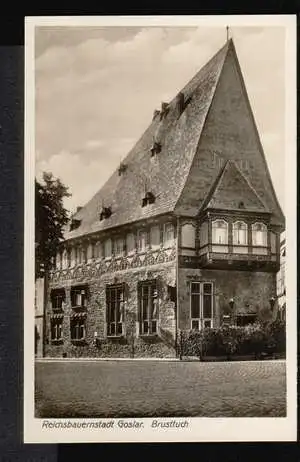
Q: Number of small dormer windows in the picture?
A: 5